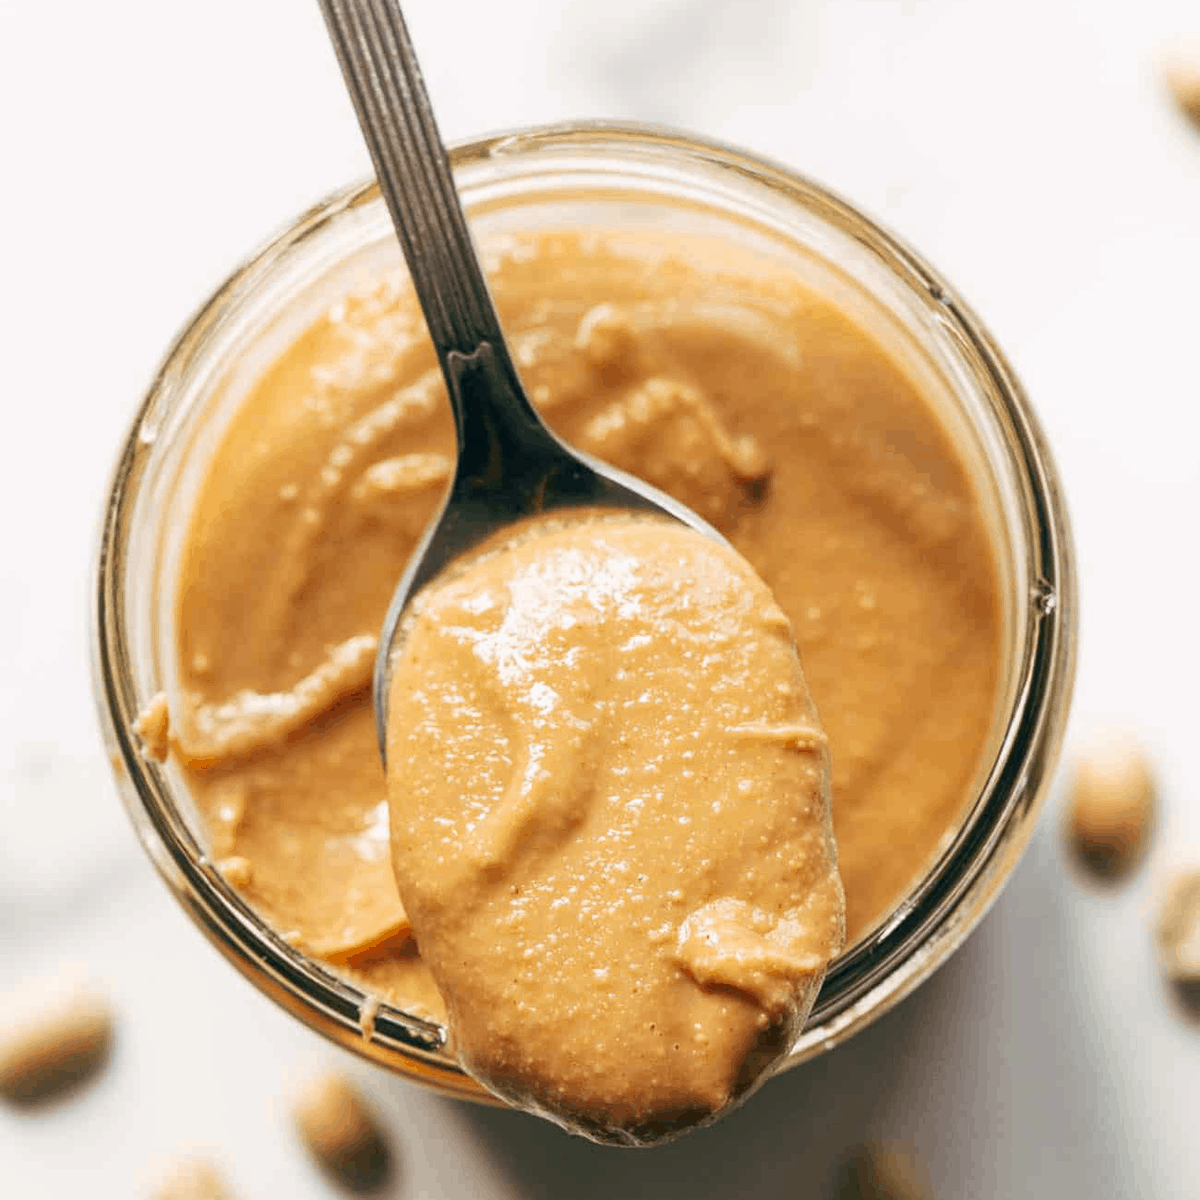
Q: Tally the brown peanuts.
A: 7